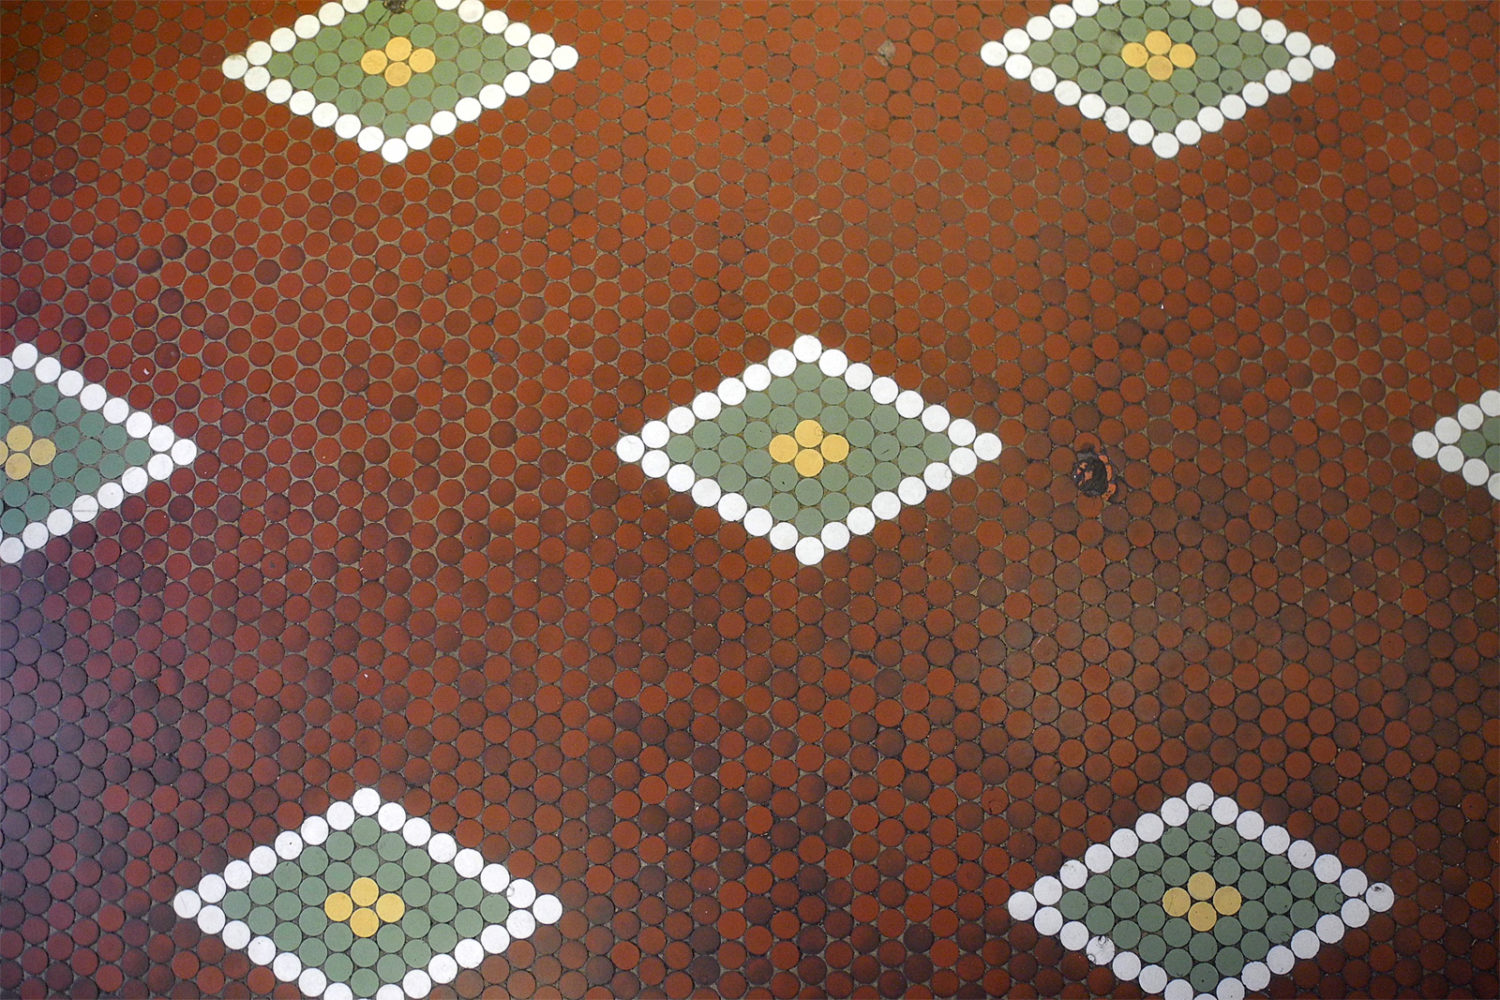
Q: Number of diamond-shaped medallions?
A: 7